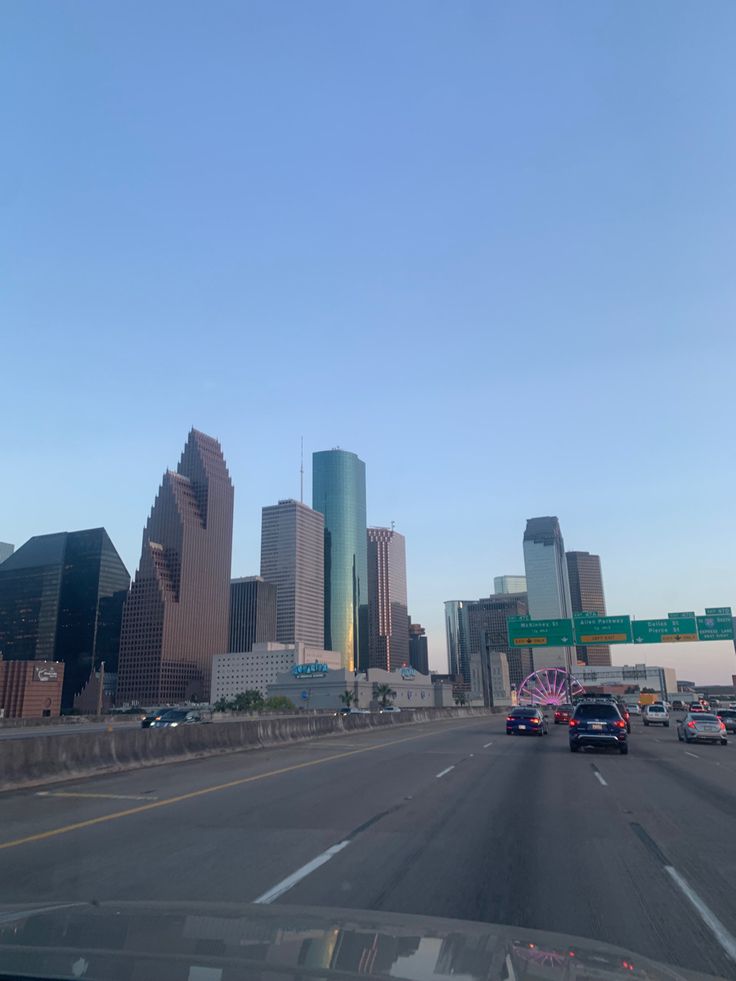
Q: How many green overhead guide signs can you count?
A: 4